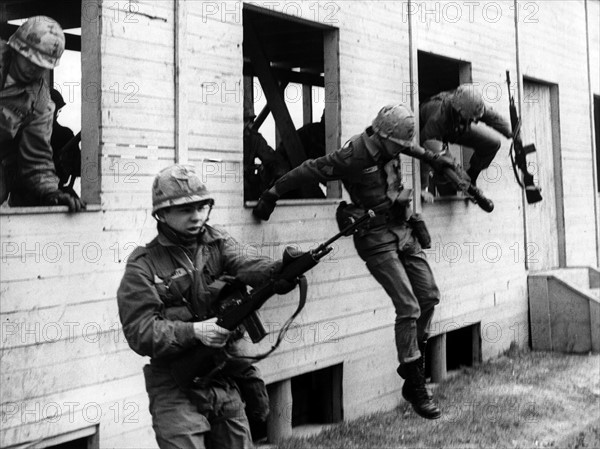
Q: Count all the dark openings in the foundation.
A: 3